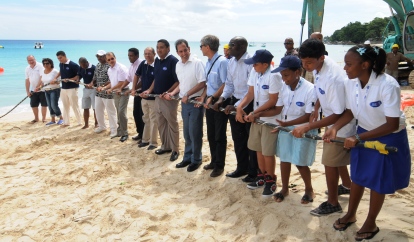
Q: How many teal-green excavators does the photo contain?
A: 1